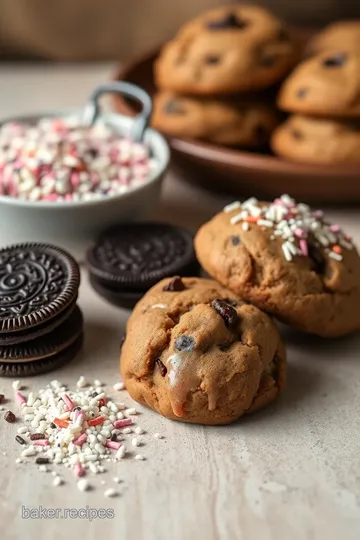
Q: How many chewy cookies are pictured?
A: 7